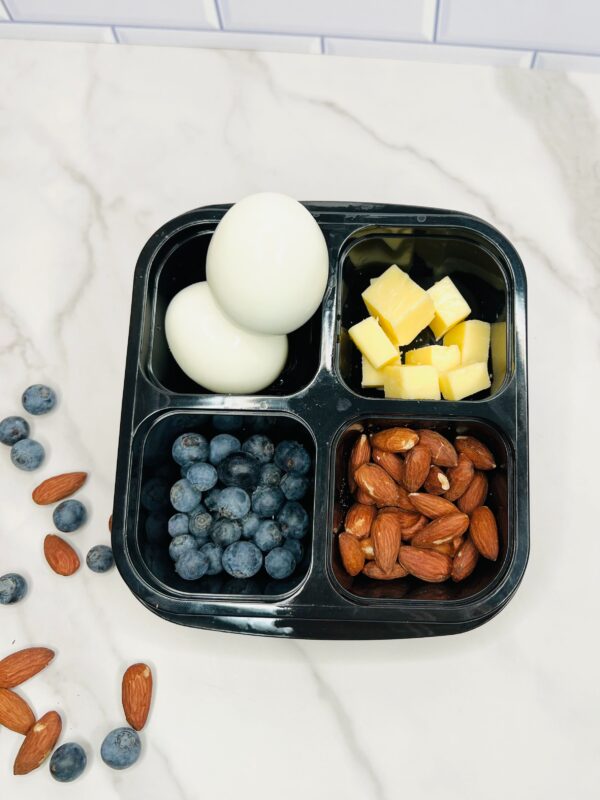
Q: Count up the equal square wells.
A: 4